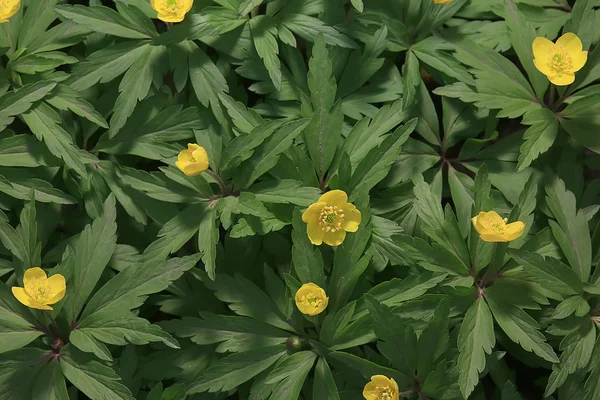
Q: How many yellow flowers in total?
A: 10